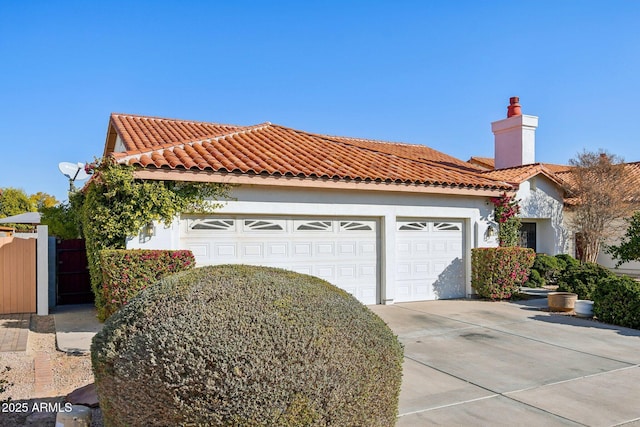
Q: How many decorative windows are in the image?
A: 6